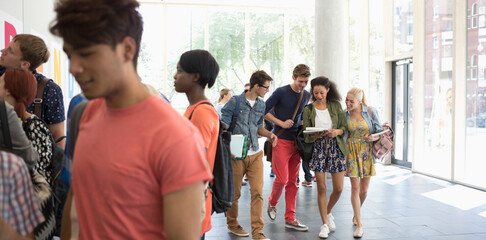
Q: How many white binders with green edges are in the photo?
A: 1